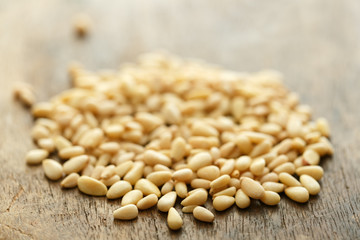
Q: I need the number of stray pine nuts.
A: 2